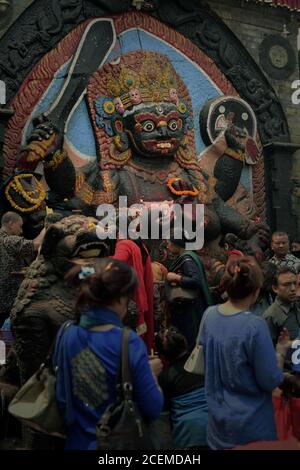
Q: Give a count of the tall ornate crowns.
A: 1